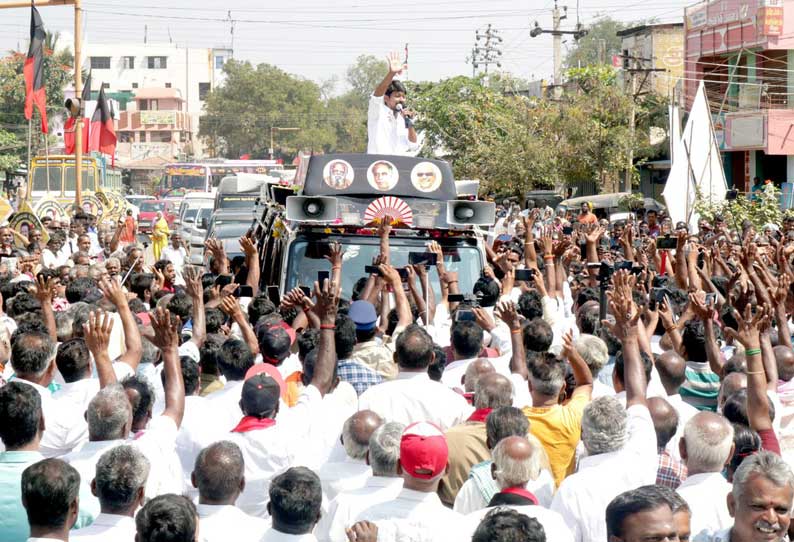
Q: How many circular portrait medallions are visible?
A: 3